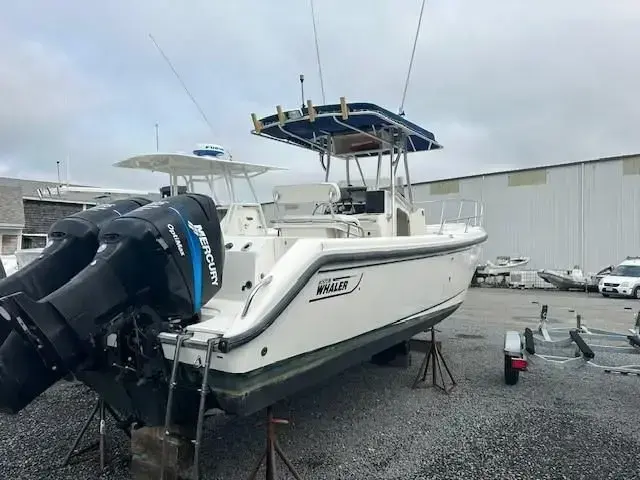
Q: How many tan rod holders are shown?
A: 4